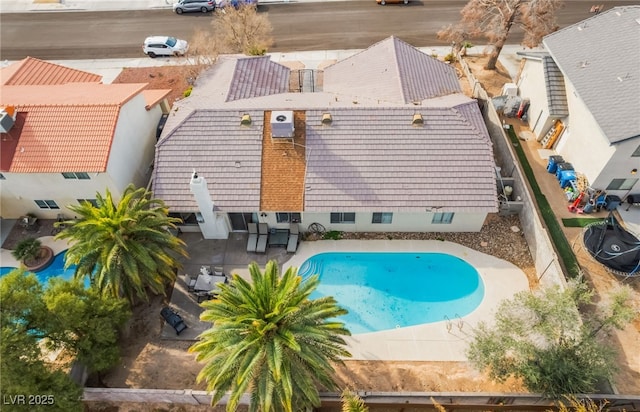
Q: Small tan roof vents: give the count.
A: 3